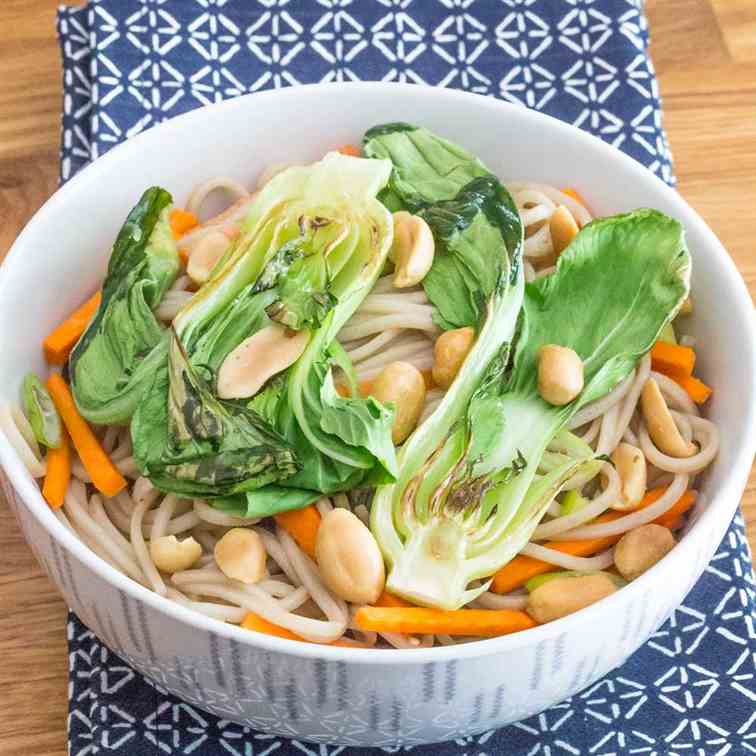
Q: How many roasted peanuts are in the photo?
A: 14